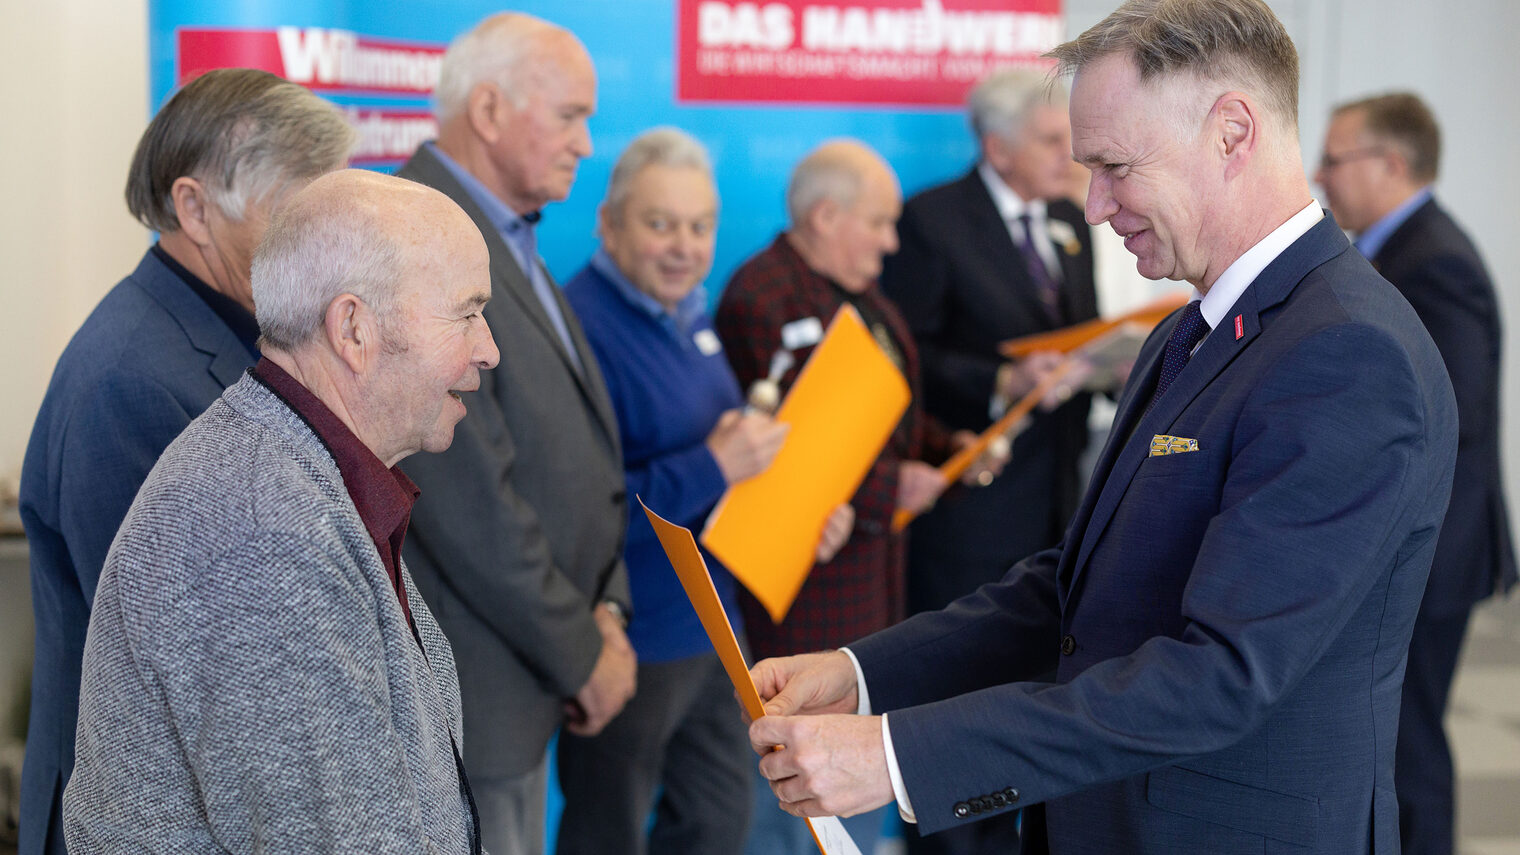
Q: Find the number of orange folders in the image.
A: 4